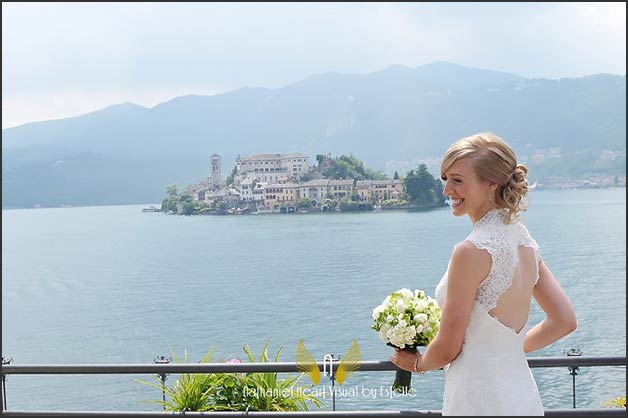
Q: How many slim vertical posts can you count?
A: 4